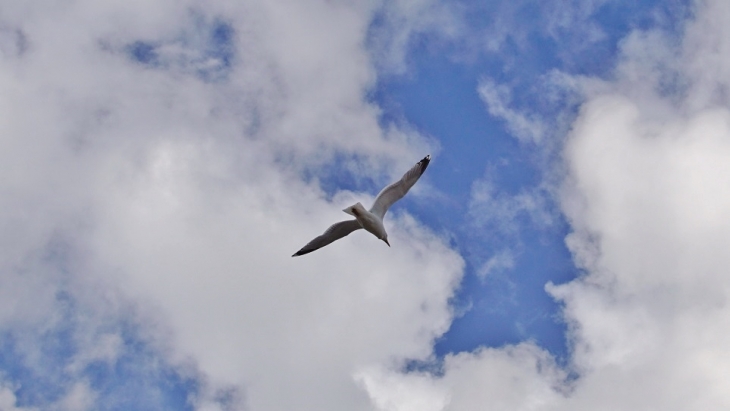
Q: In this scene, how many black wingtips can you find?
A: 2